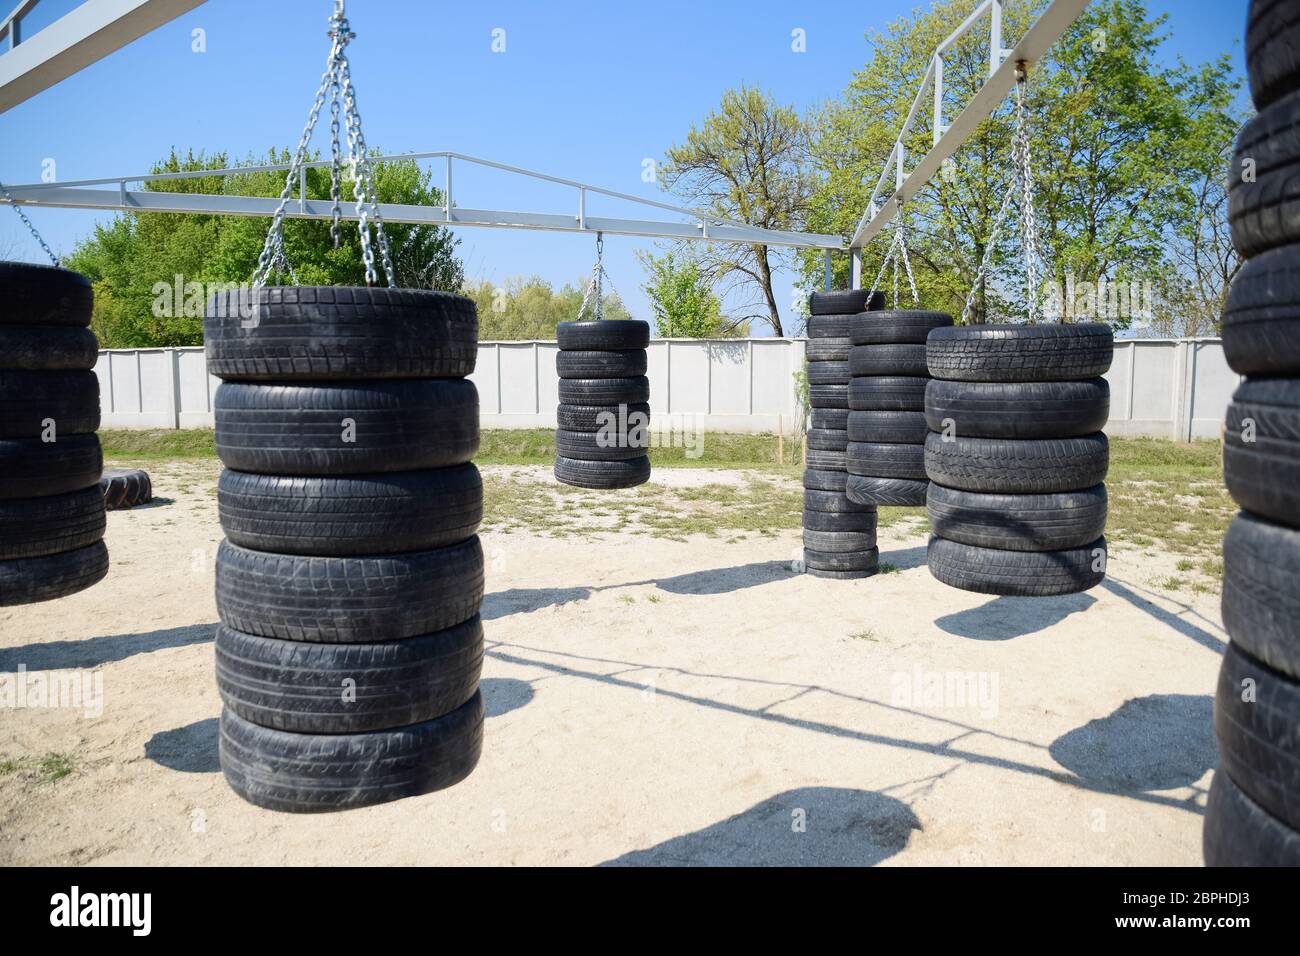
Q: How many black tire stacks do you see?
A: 7